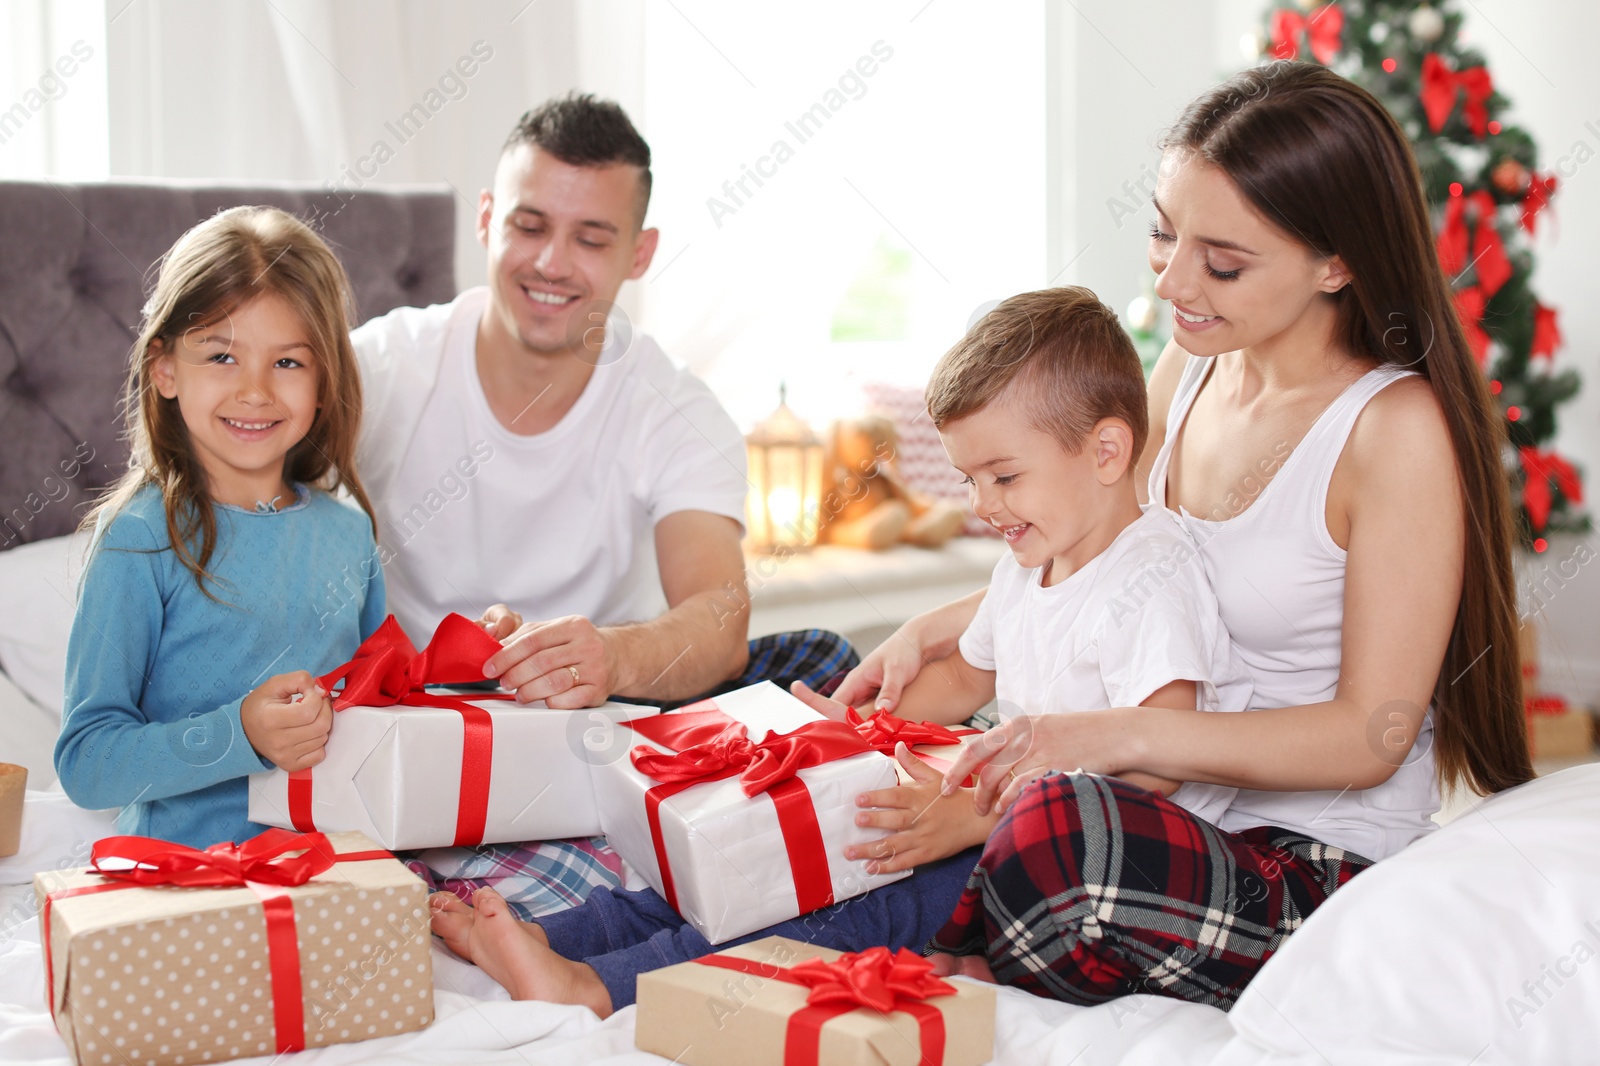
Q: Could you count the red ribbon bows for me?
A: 12